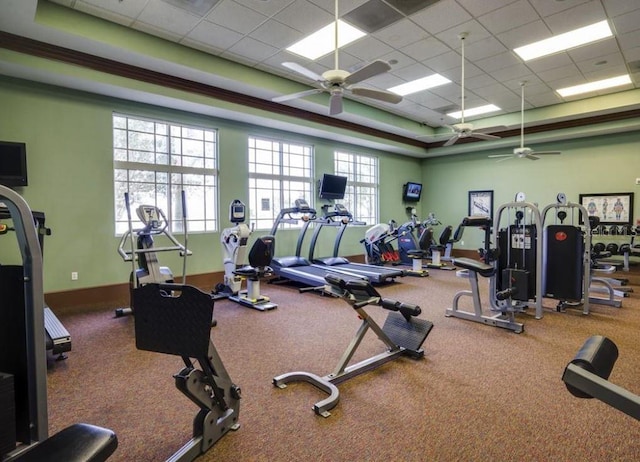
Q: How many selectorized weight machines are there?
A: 3